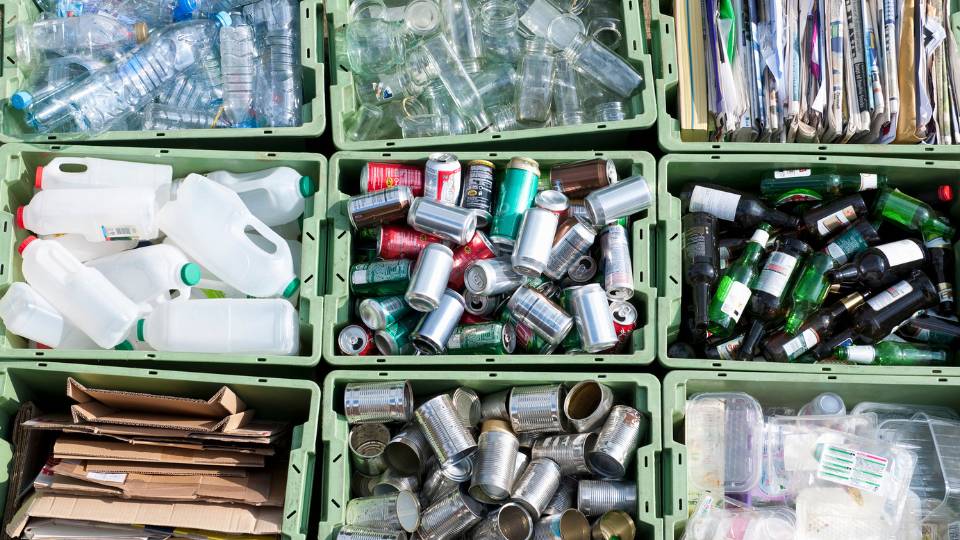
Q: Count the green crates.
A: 9